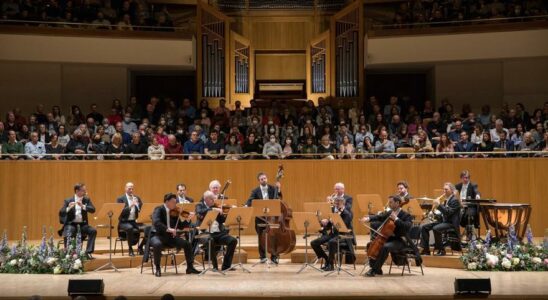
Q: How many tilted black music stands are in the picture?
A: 0